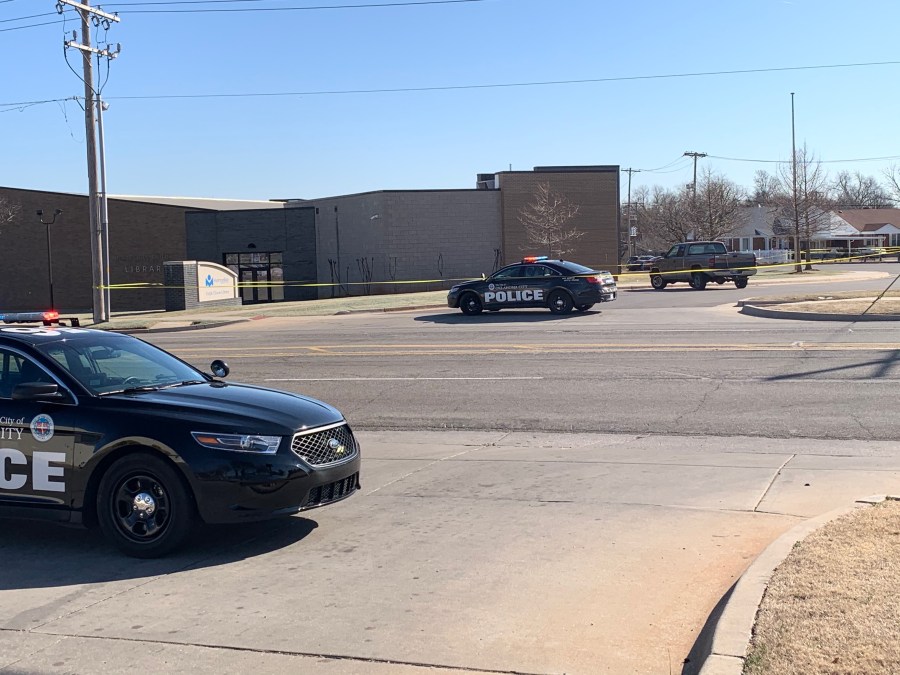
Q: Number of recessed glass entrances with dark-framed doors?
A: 1